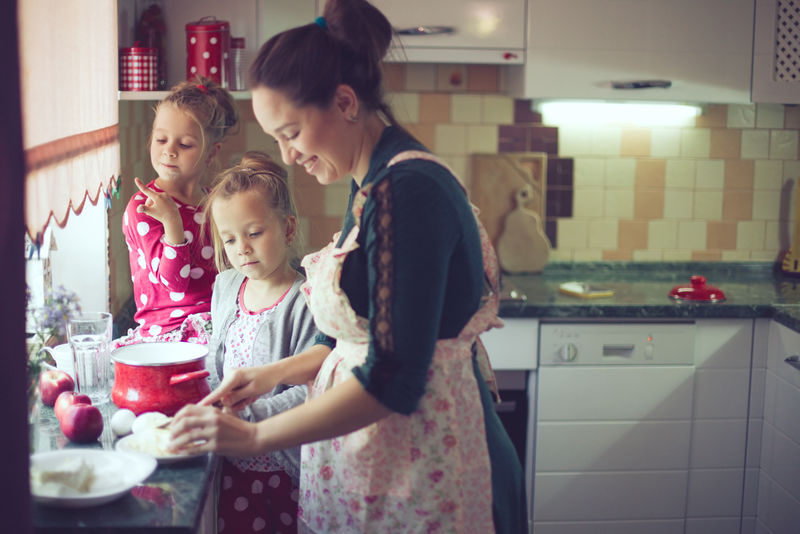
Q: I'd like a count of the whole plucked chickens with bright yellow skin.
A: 0